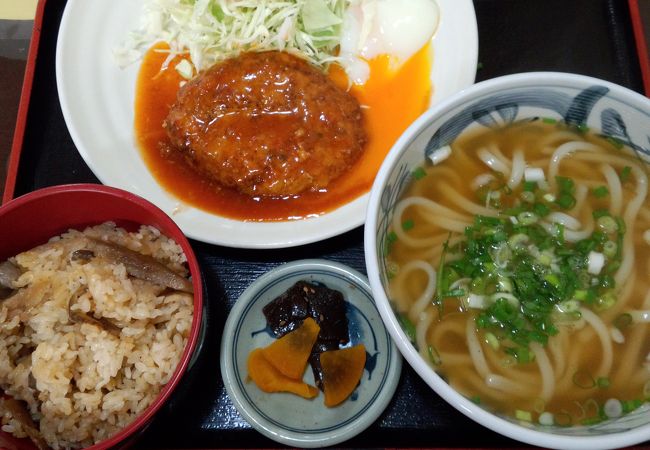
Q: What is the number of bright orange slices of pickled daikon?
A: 3